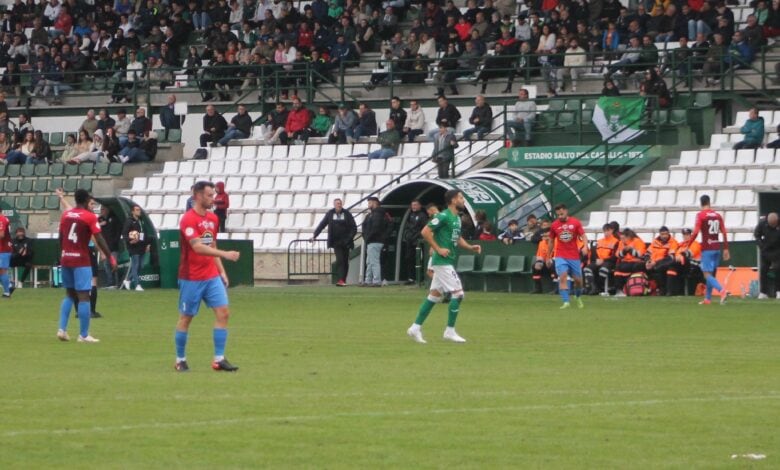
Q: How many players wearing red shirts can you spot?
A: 5